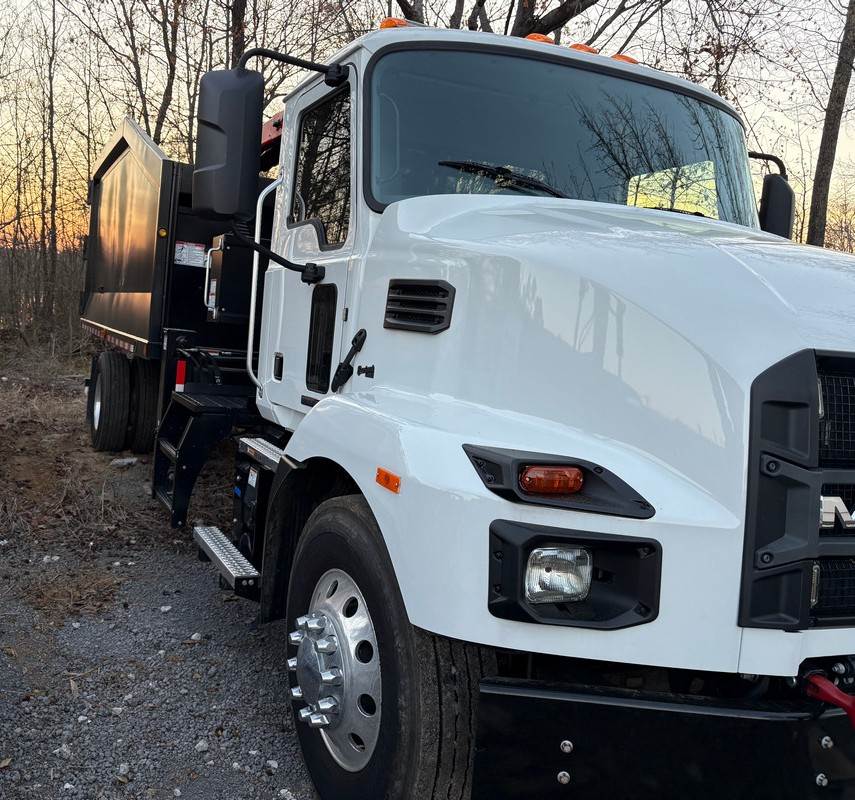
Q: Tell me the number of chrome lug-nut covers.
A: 10